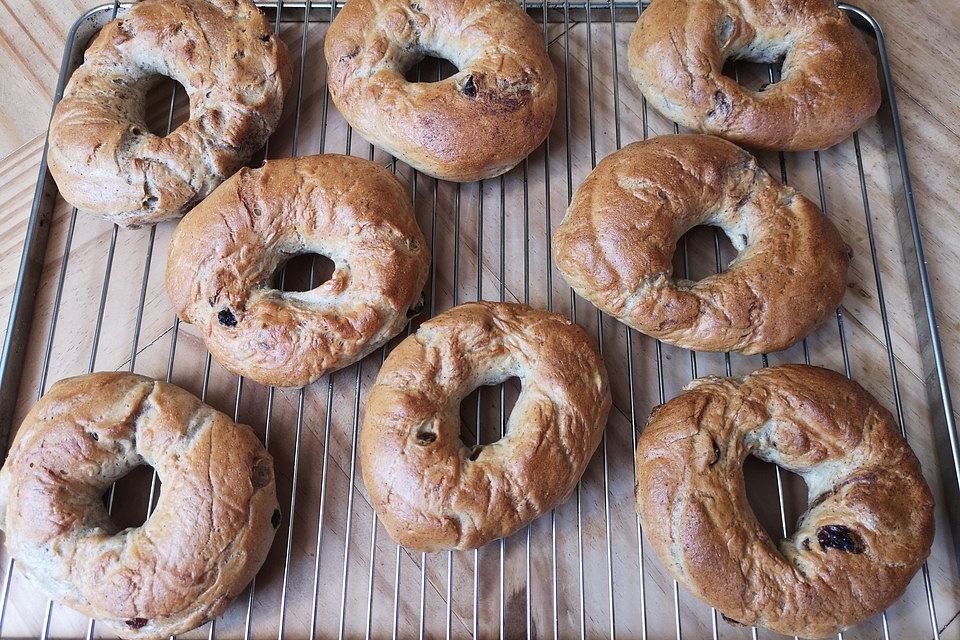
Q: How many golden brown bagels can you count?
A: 8